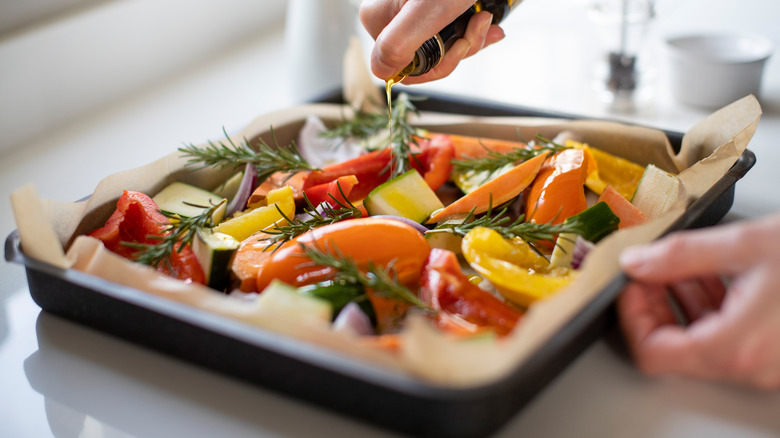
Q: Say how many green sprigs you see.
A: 8